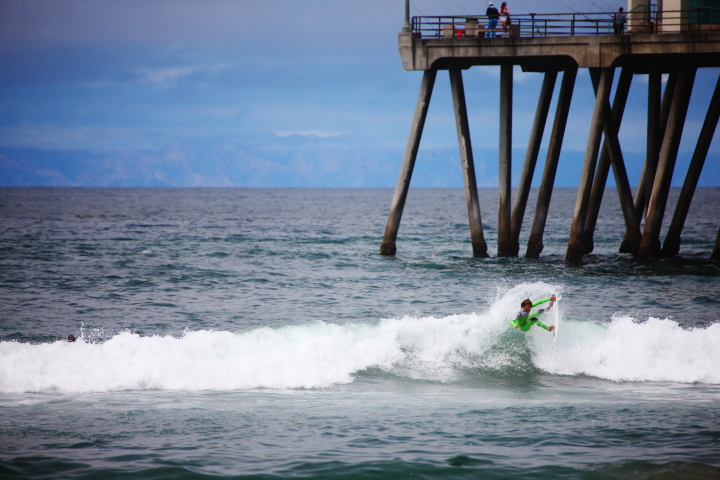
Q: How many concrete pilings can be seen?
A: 13